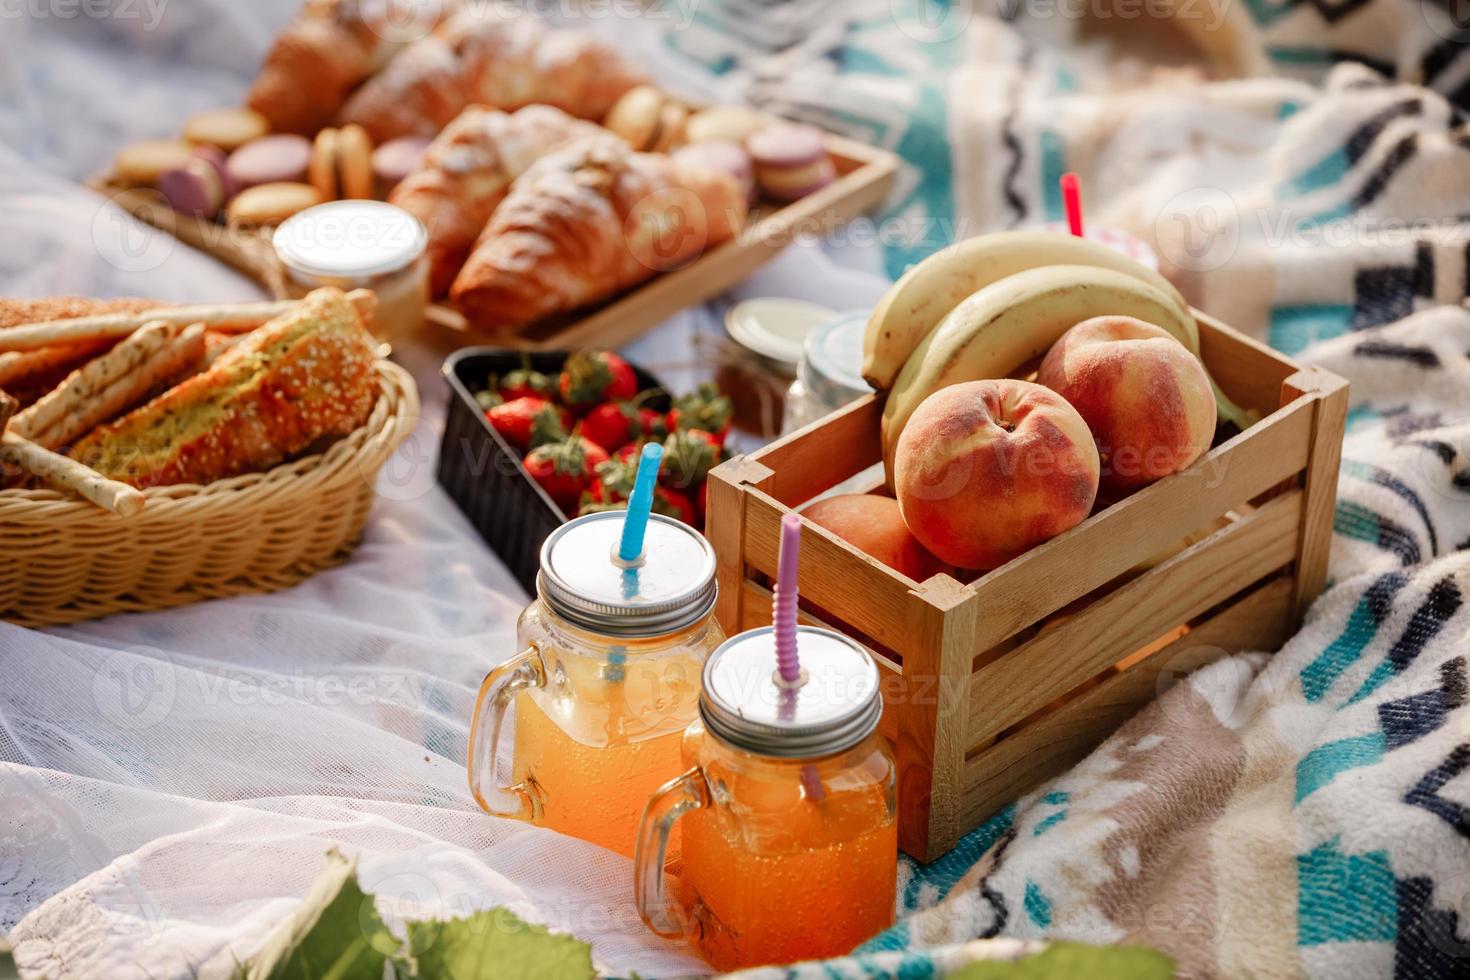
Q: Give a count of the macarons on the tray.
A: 11